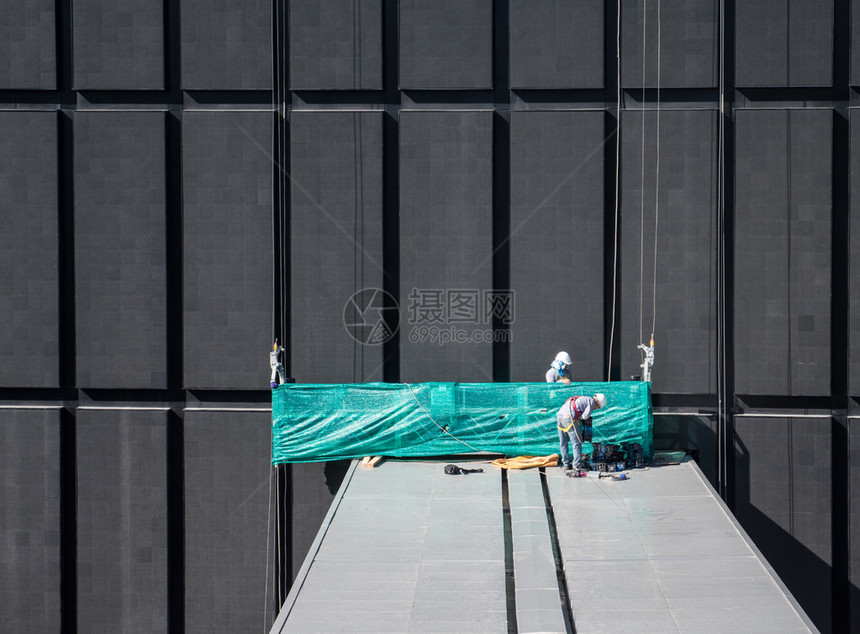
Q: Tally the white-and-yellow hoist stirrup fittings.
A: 2